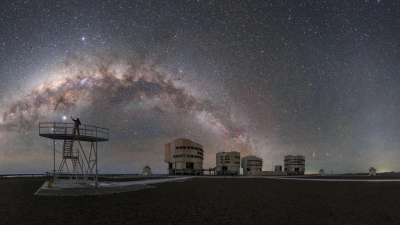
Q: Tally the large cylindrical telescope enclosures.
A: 4